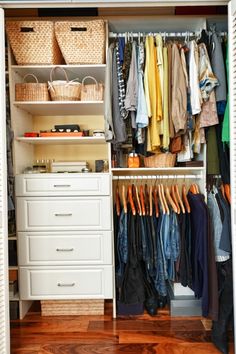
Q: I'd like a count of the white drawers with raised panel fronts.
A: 4